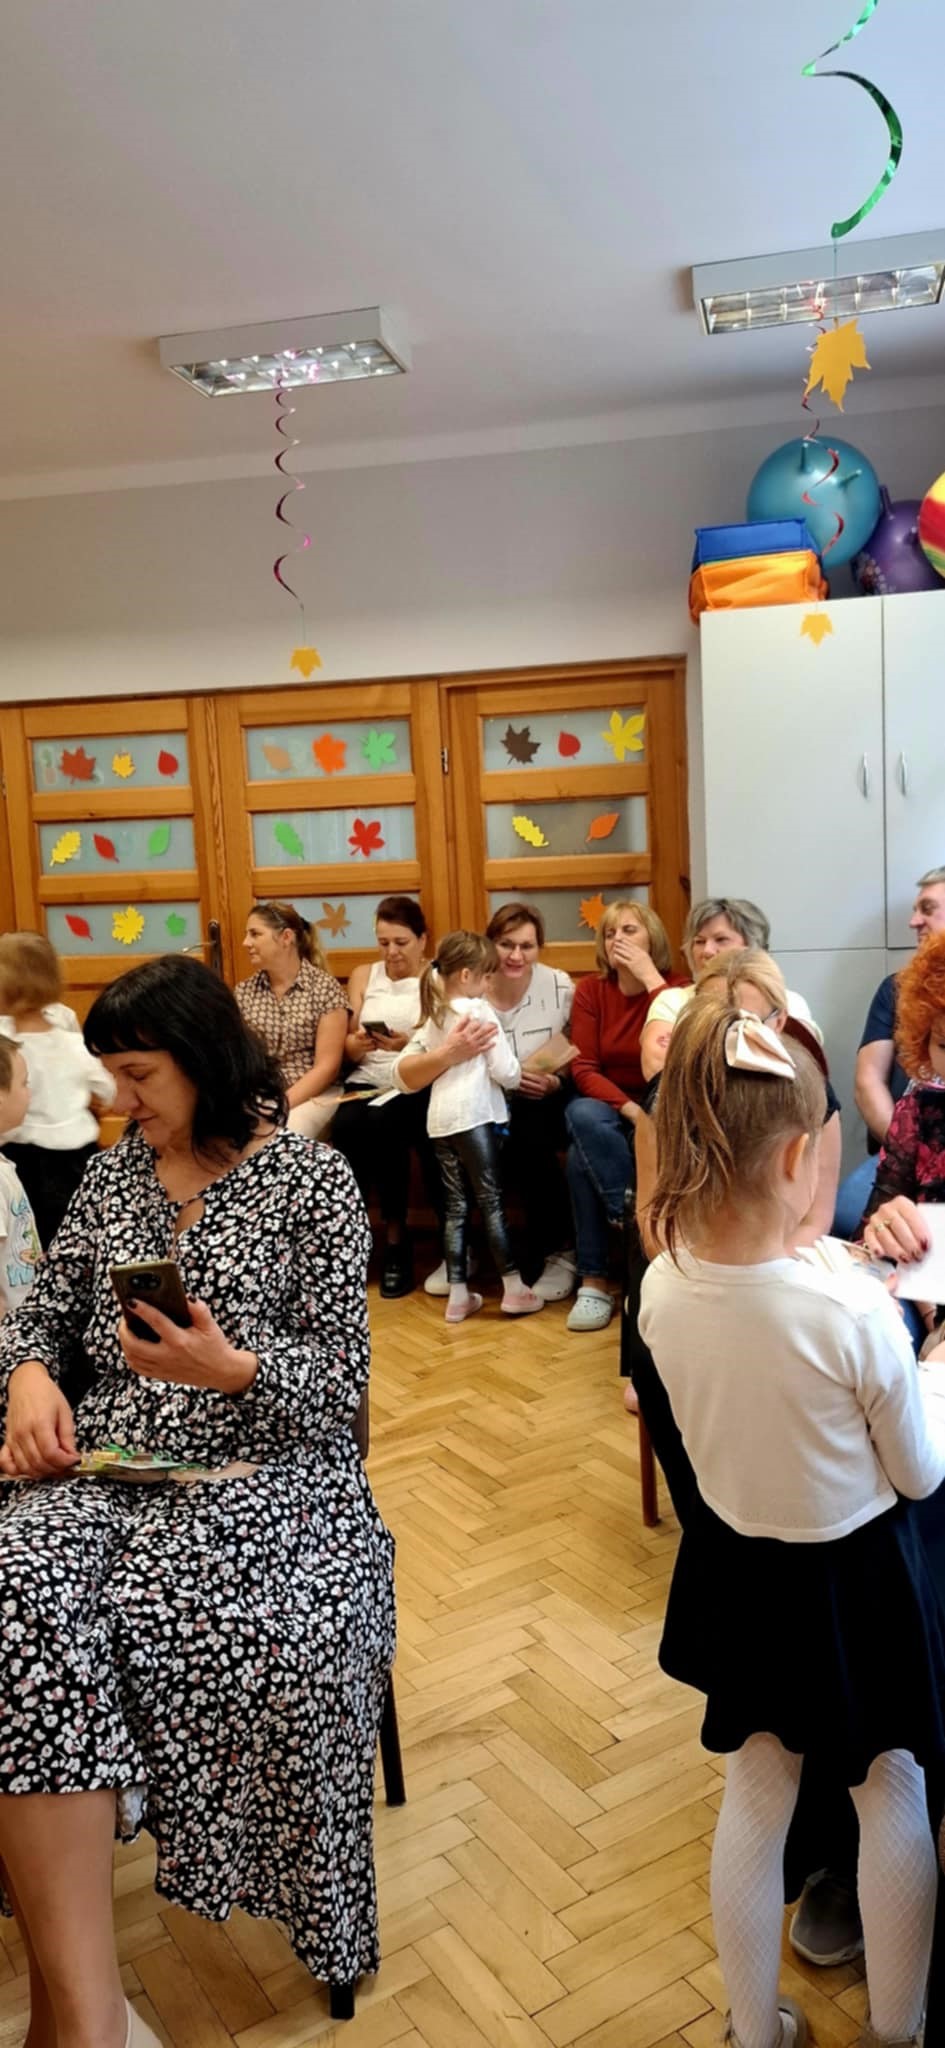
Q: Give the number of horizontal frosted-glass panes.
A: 9